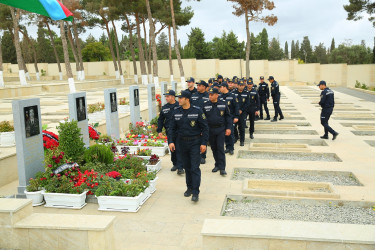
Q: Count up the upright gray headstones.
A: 7